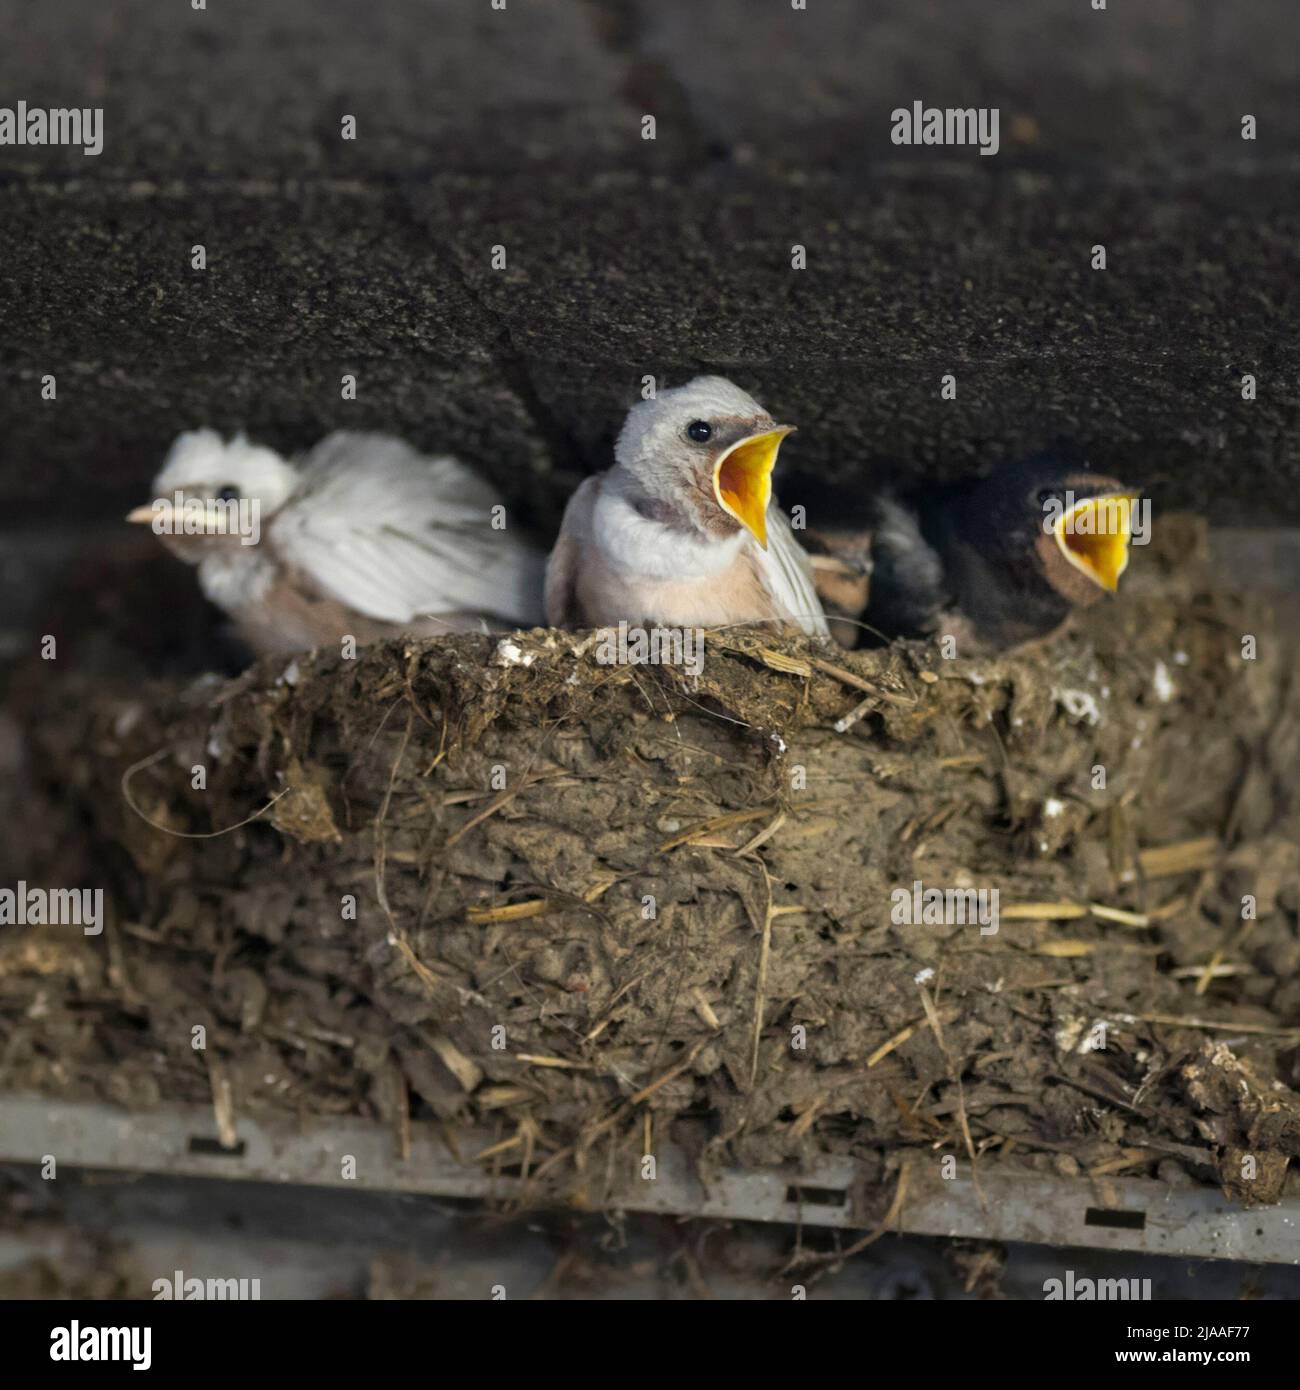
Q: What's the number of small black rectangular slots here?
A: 3